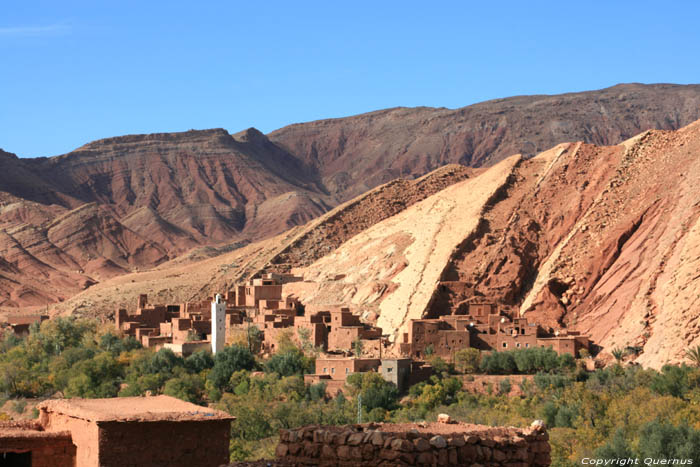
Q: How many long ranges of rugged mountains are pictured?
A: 2